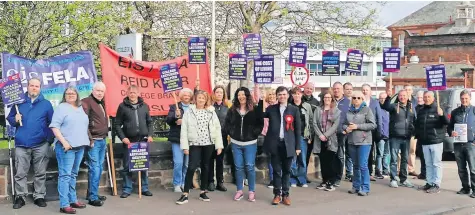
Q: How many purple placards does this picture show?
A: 12